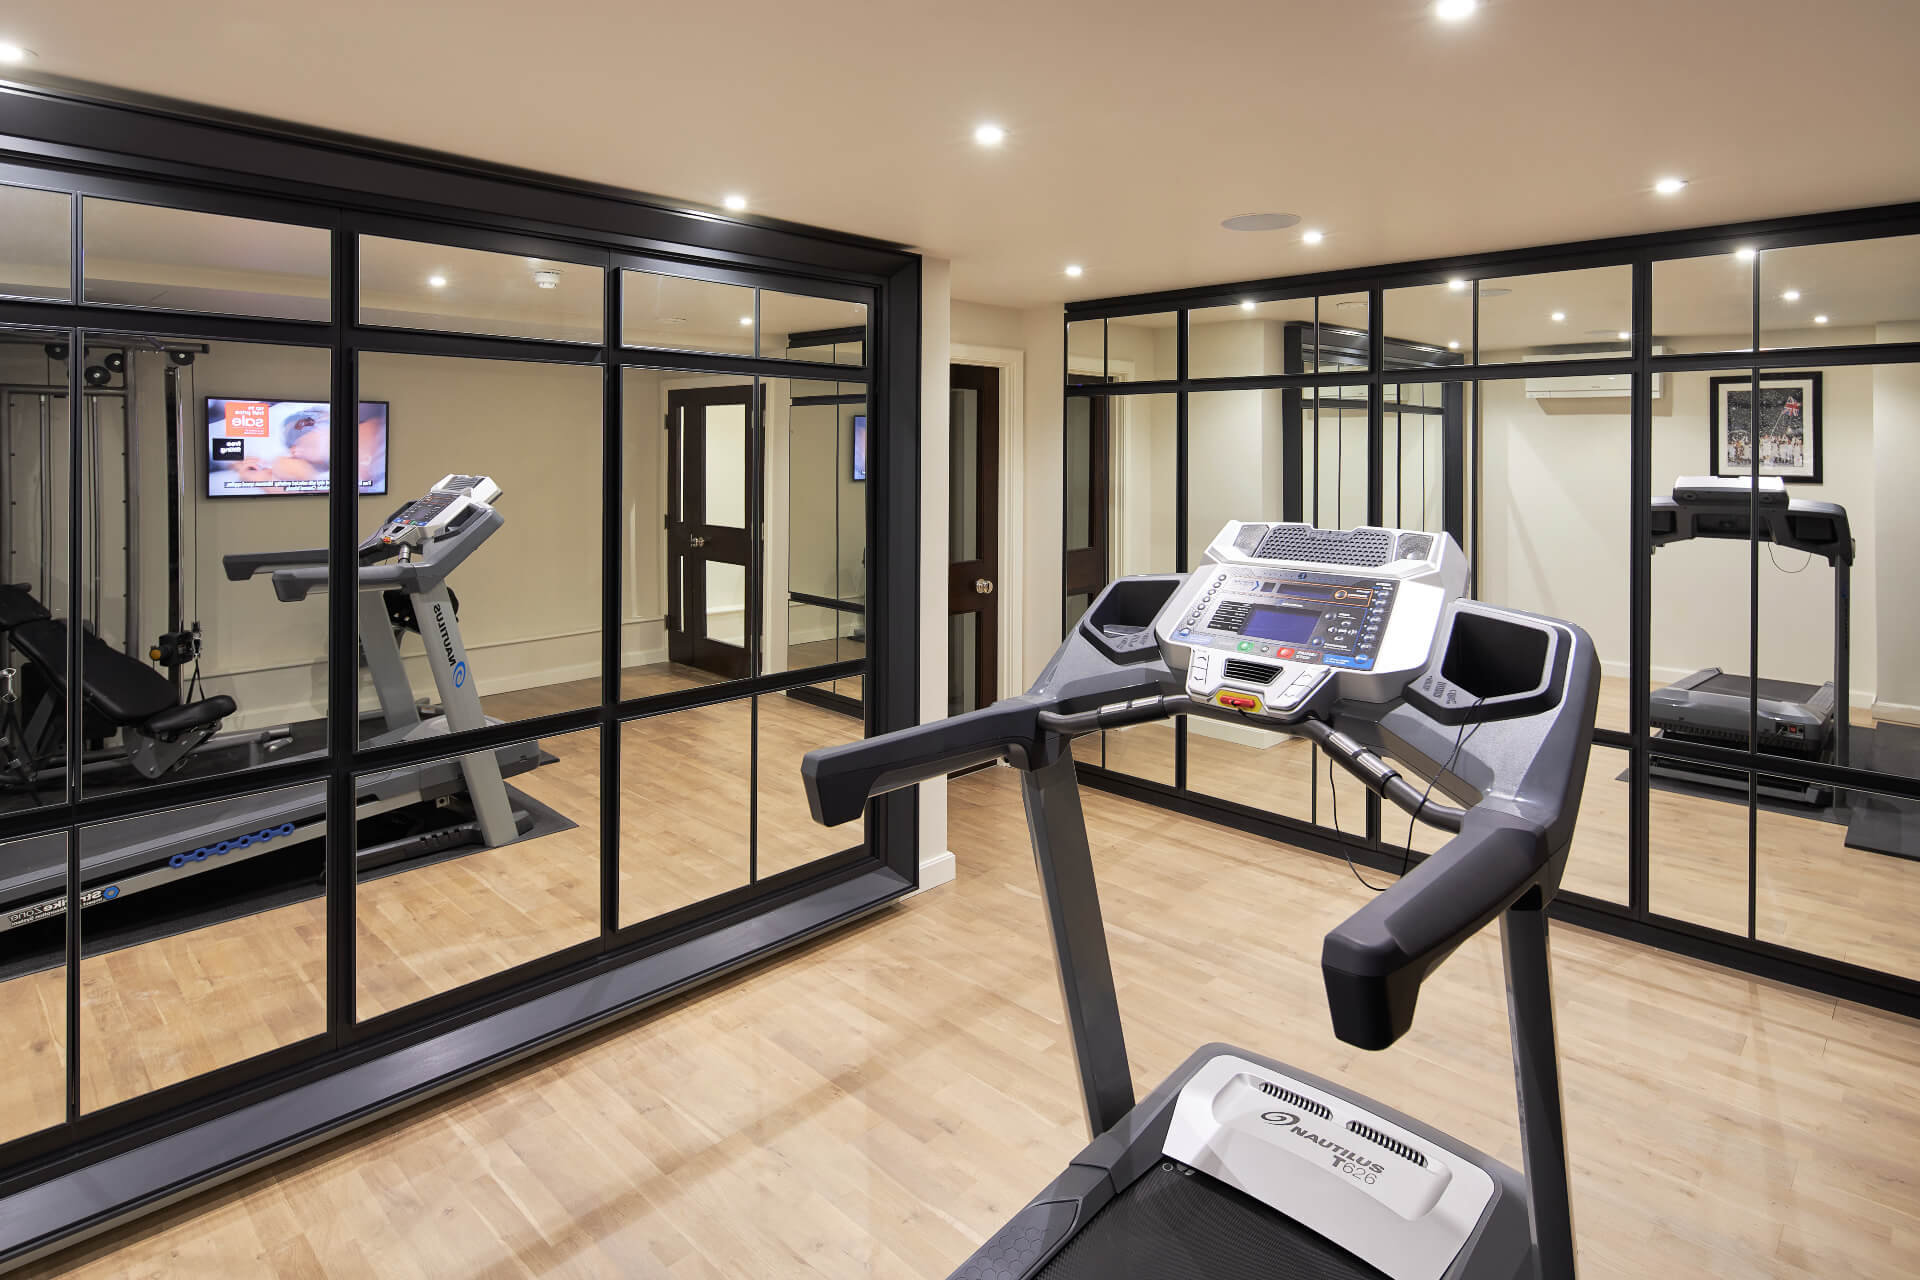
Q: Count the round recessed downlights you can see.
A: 7